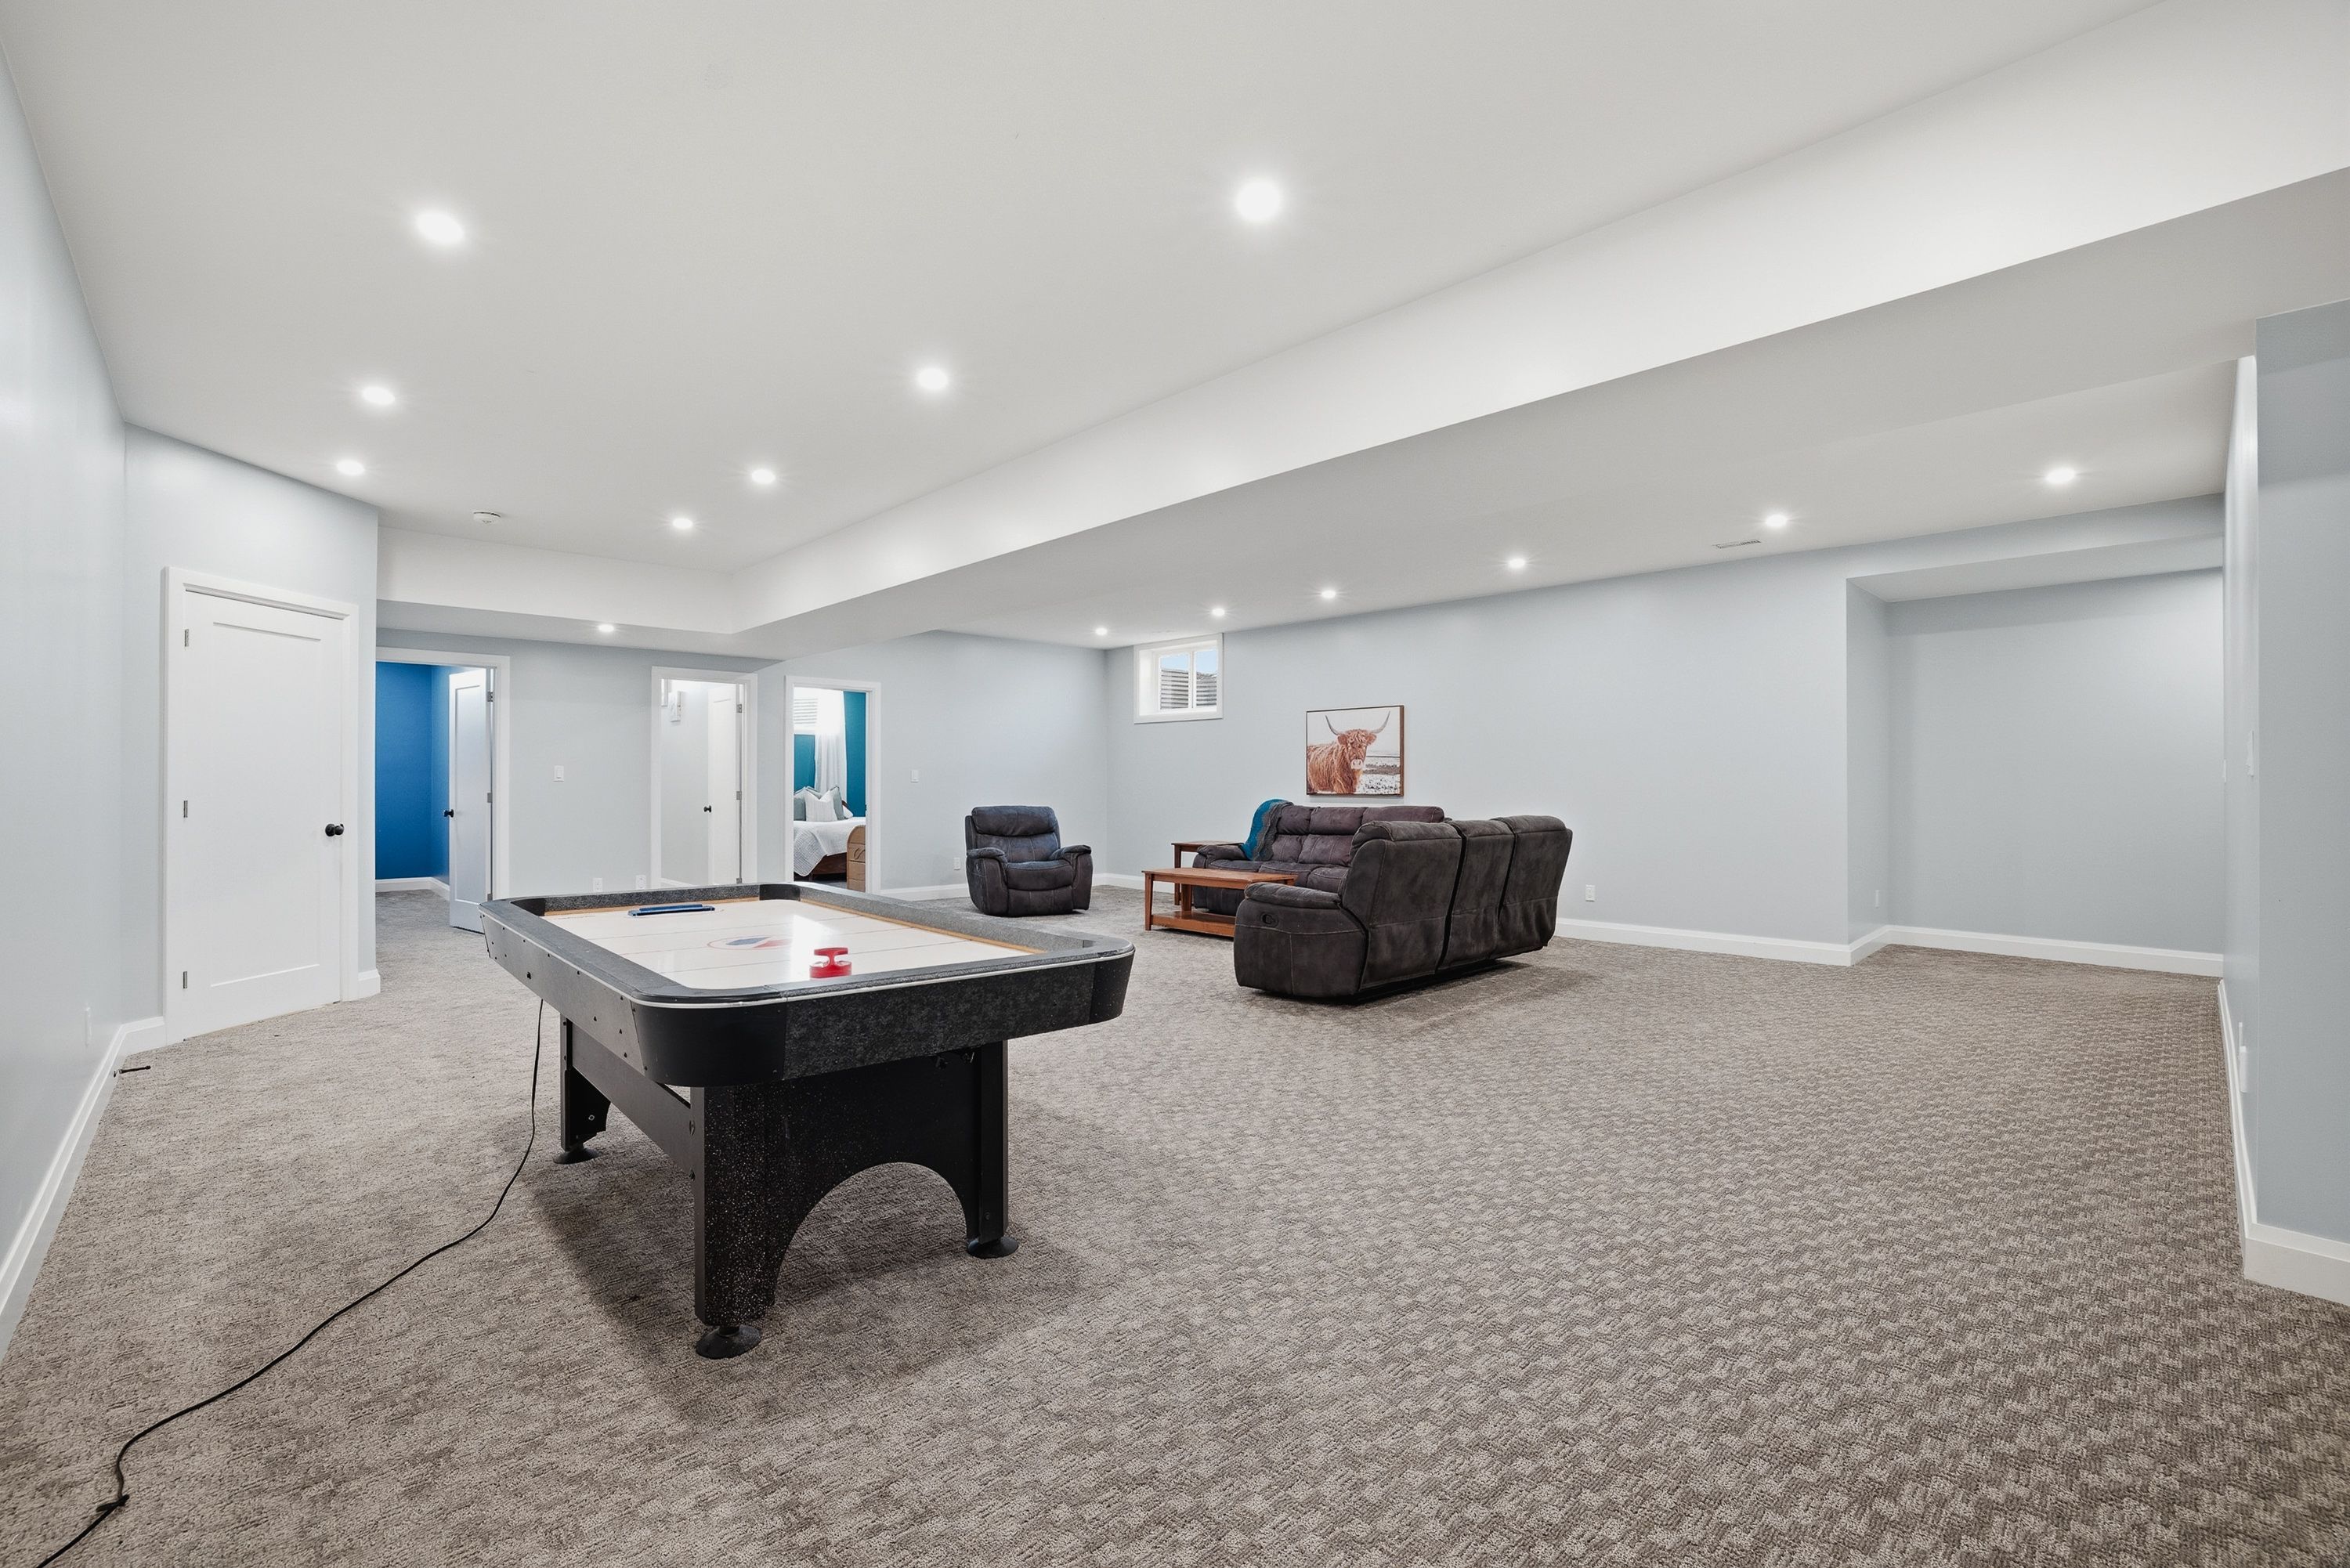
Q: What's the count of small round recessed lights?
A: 14